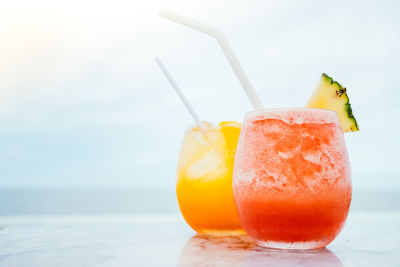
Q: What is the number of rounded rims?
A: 2